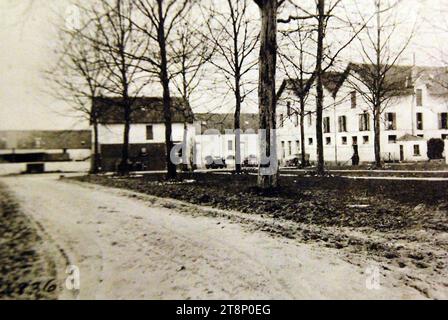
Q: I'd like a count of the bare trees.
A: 9